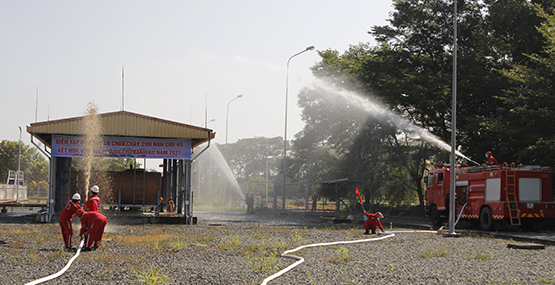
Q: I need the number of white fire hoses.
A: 2